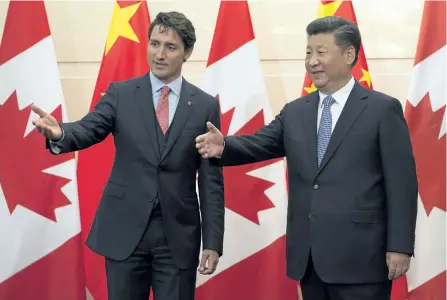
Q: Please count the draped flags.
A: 5